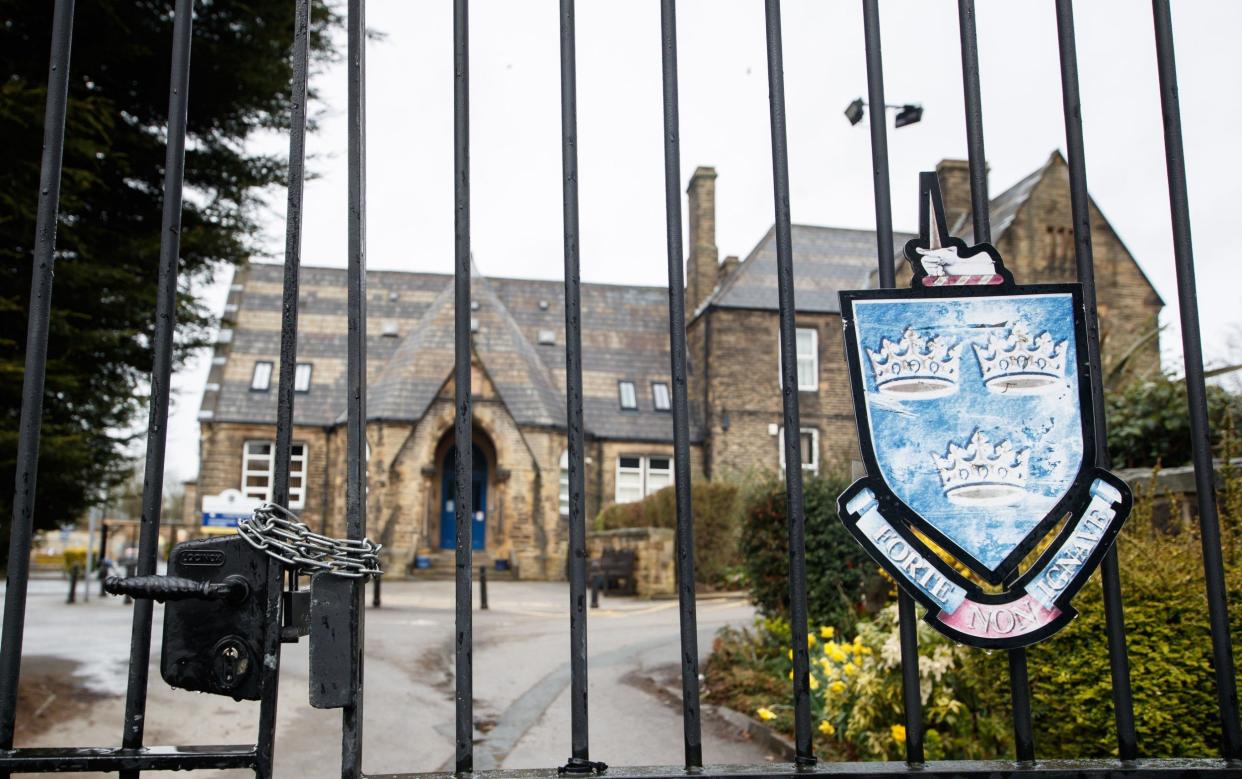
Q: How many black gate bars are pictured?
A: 12